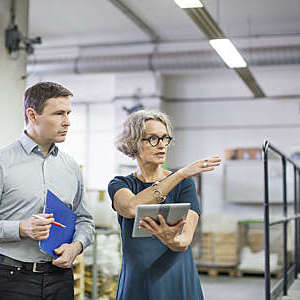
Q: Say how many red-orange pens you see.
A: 1